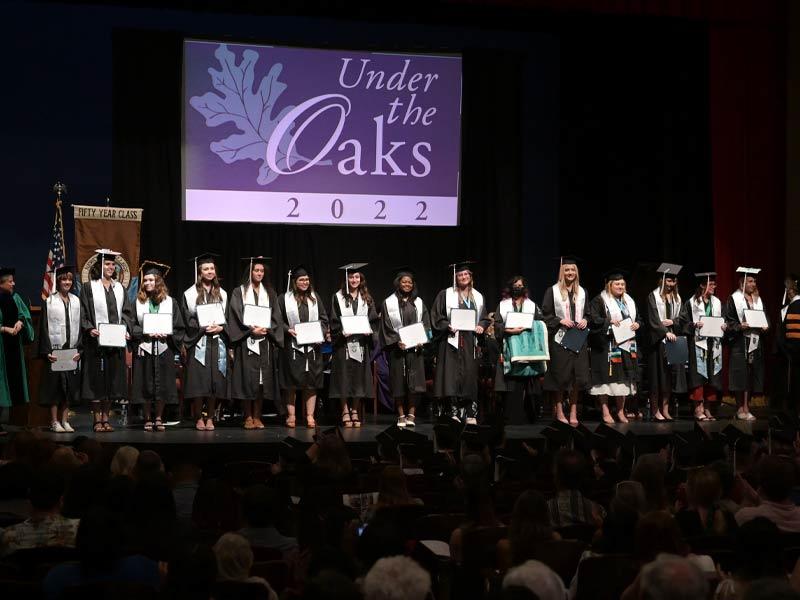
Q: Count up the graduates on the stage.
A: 15